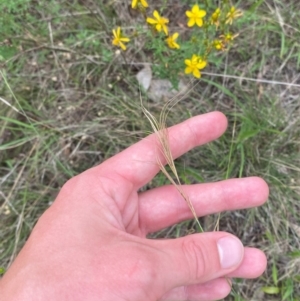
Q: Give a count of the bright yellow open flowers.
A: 6